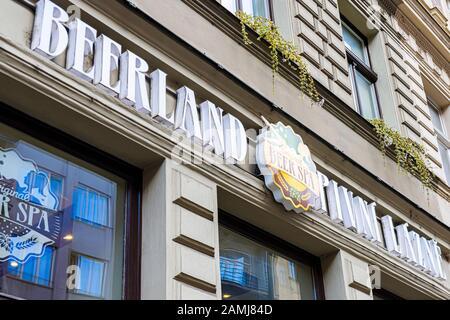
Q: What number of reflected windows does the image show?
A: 4